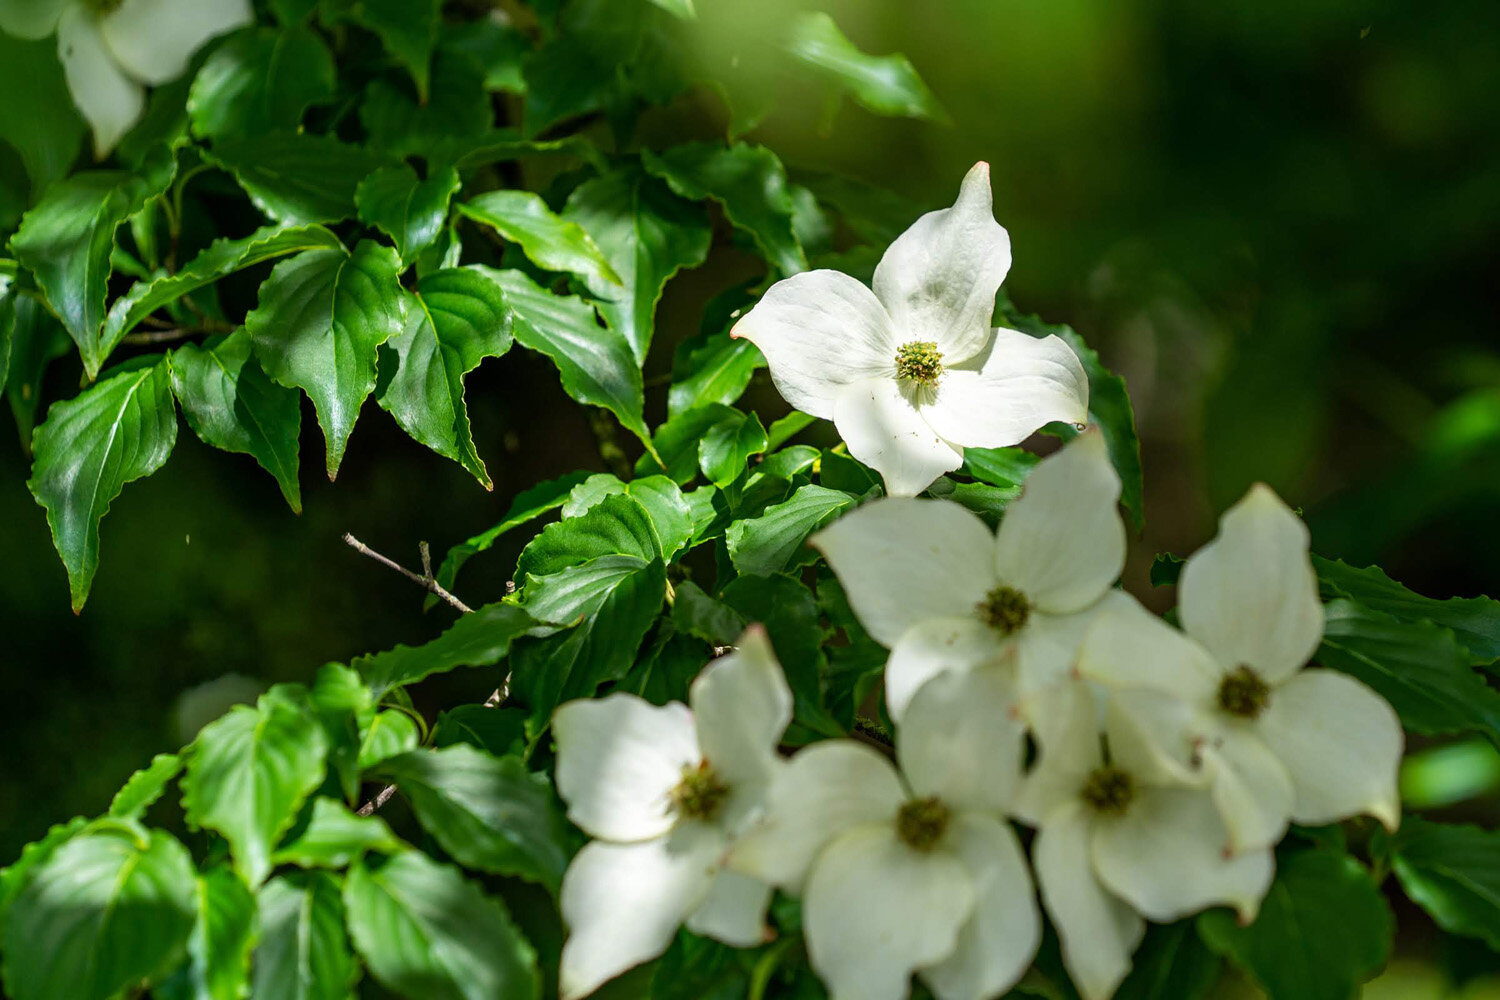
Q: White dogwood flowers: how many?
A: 7